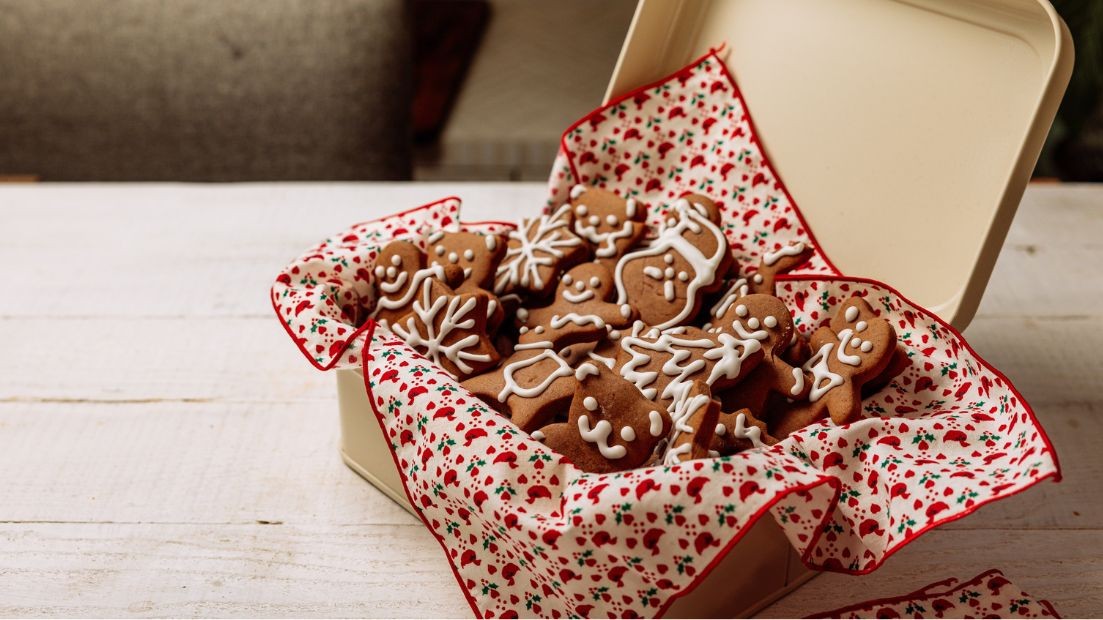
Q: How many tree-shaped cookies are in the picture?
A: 1